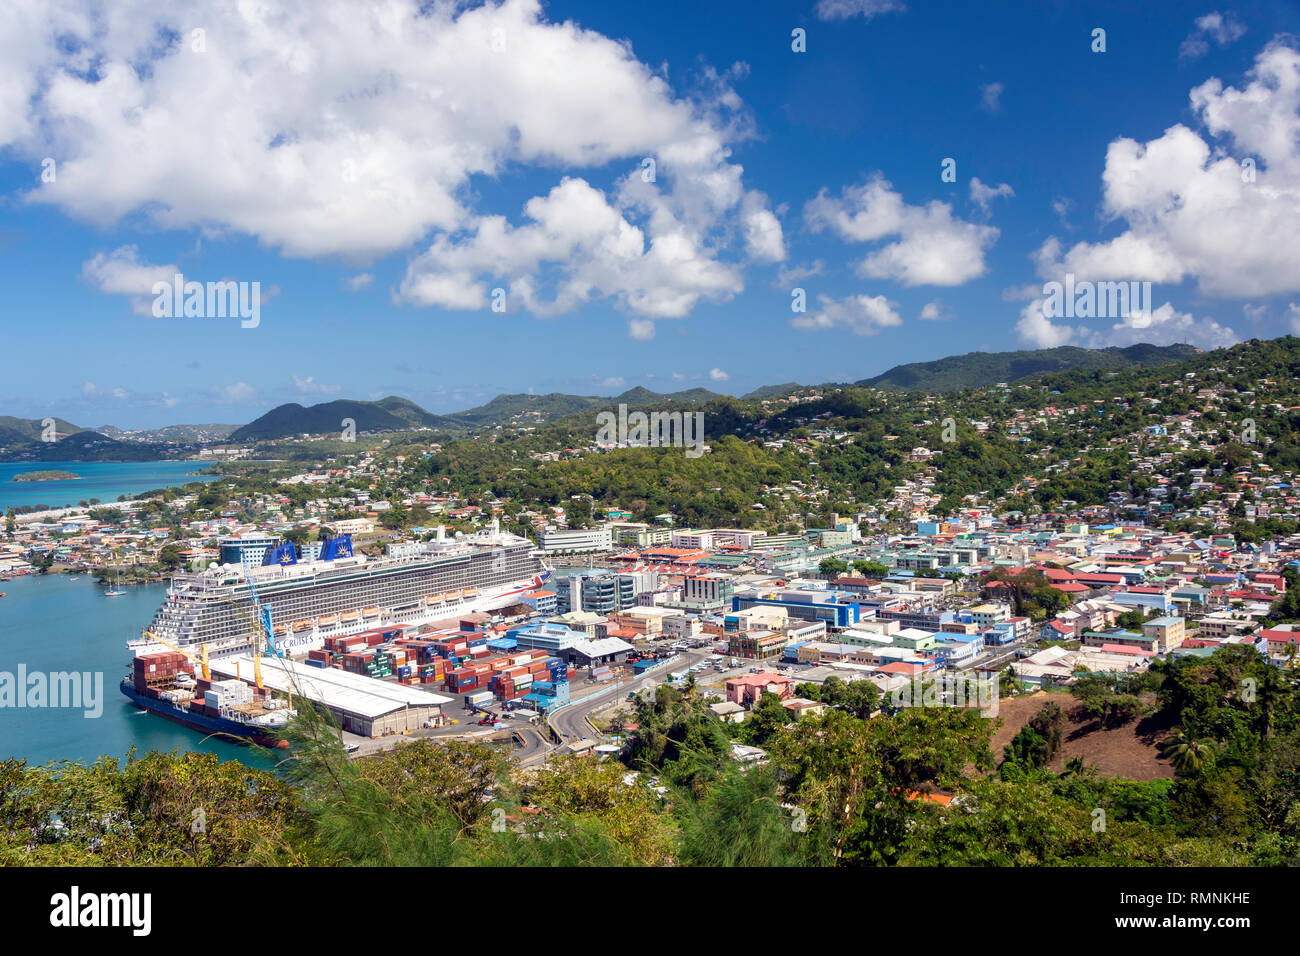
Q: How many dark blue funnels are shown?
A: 2